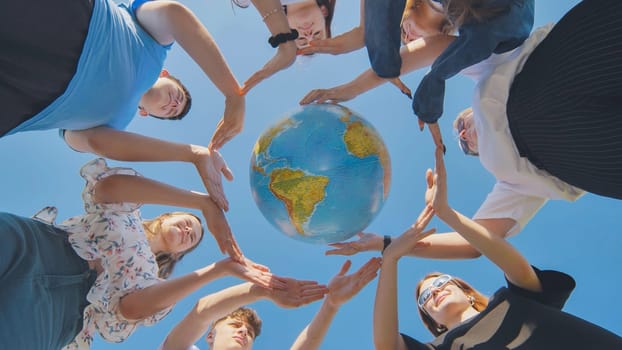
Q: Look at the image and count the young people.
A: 7